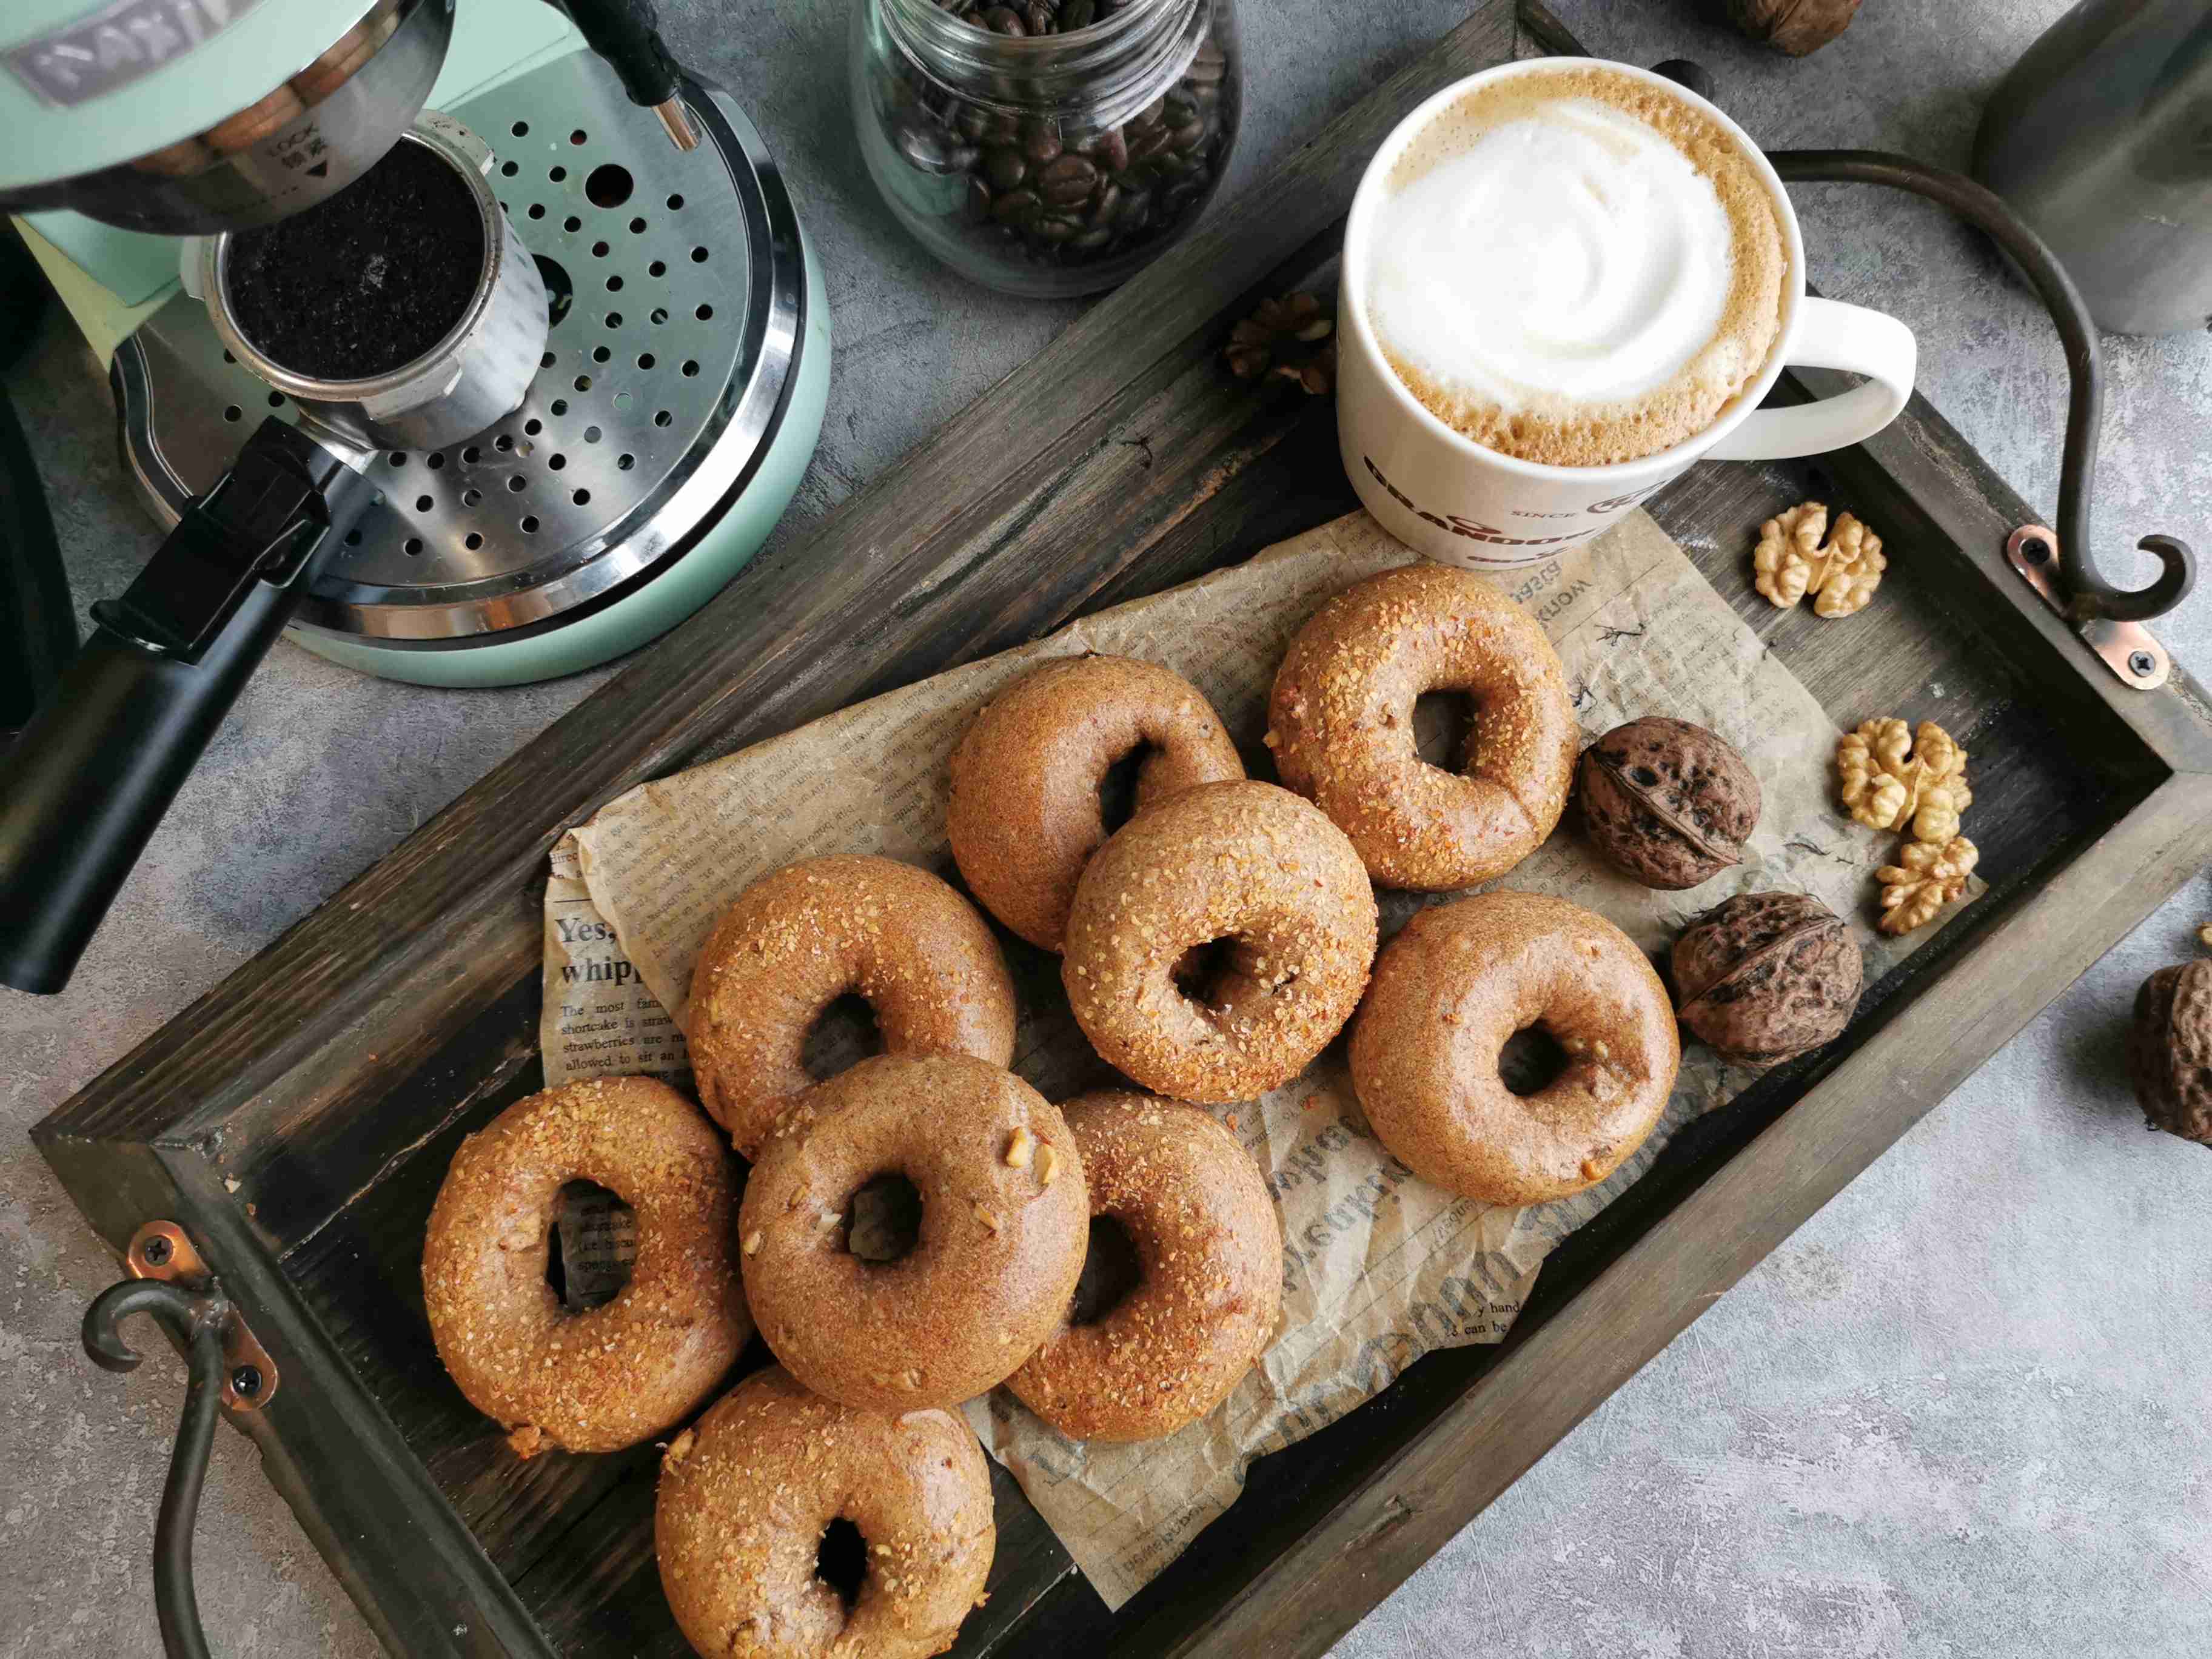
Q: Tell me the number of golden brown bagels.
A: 9